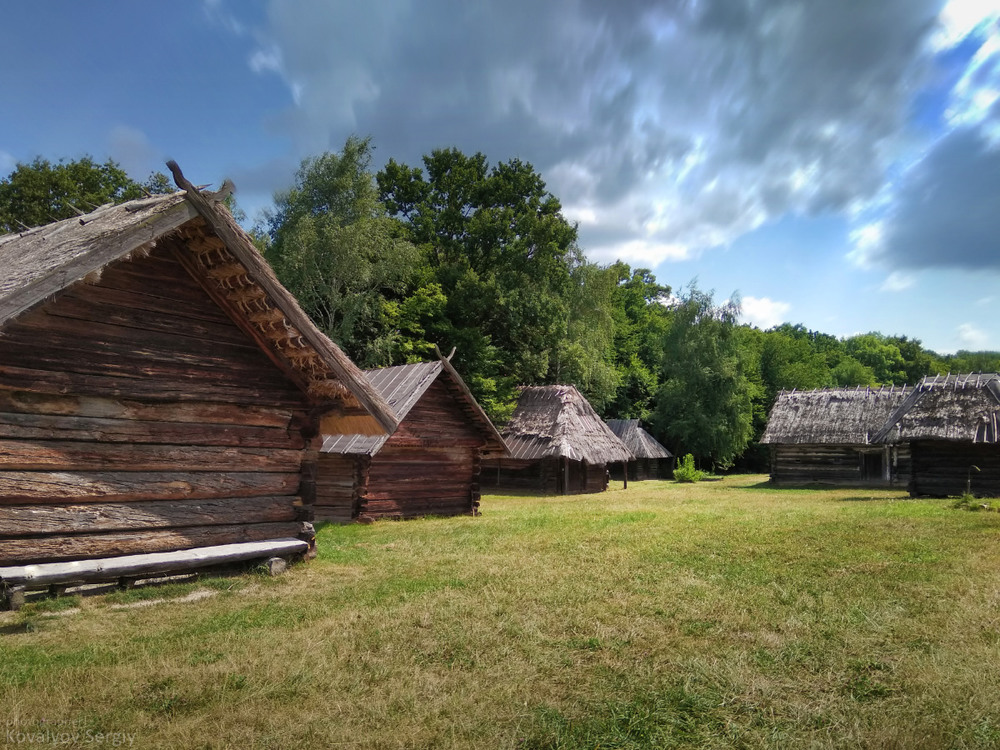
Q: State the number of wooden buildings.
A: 6